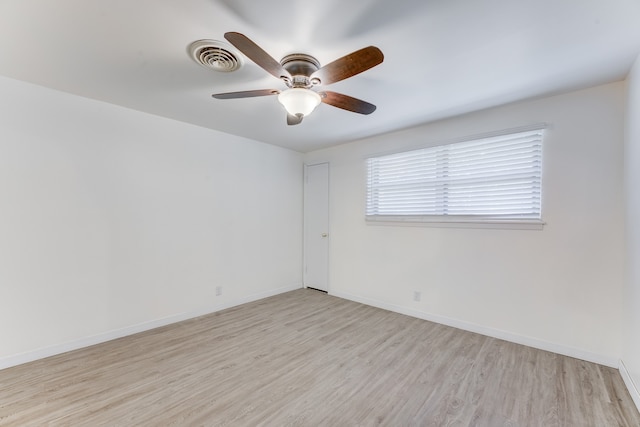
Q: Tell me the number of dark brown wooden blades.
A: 5